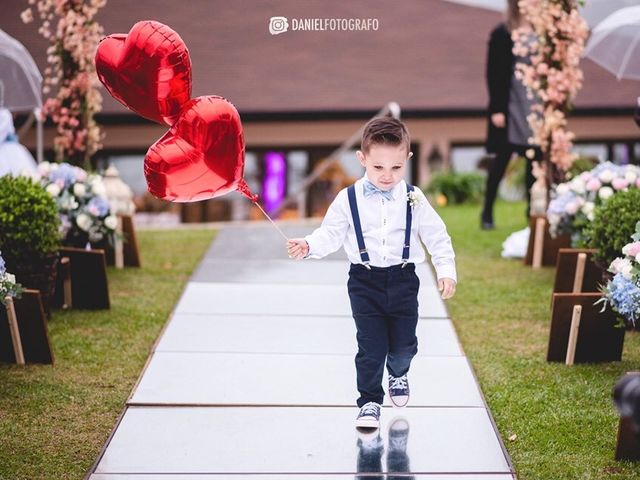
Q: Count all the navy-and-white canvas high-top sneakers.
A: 2